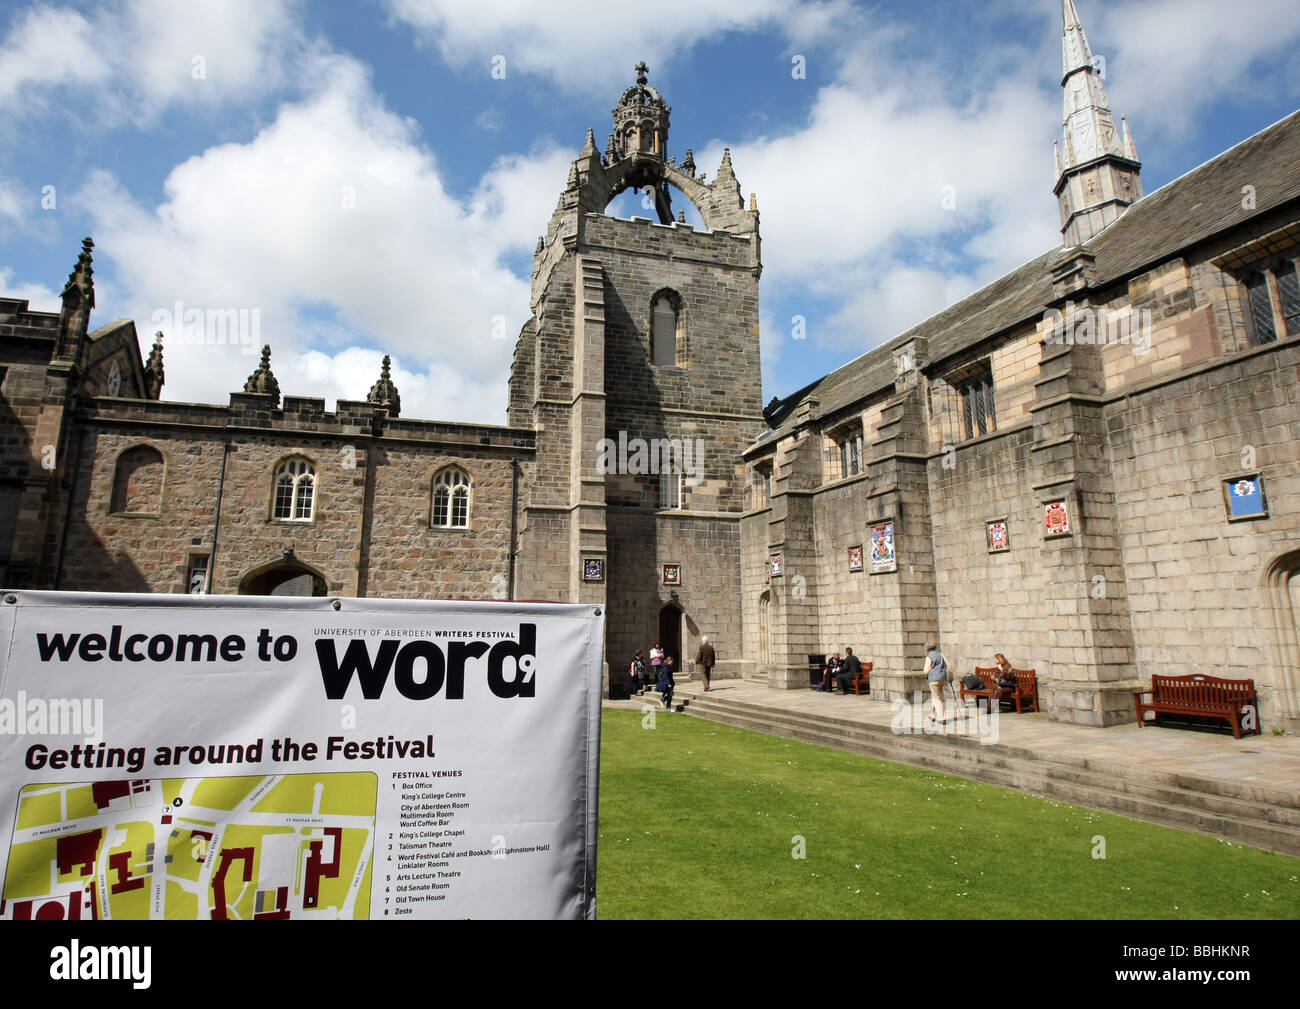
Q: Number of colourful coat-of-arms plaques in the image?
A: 8